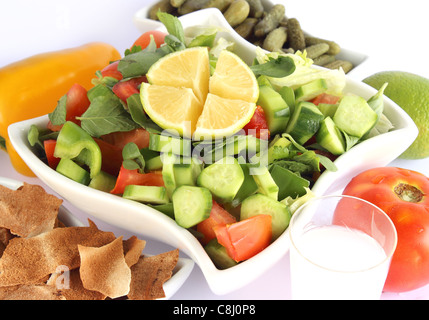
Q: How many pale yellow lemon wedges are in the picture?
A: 4